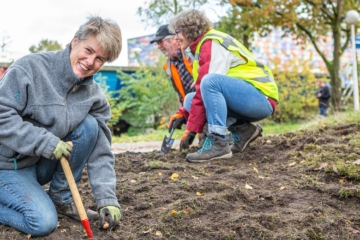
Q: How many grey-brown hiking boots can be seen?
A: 2